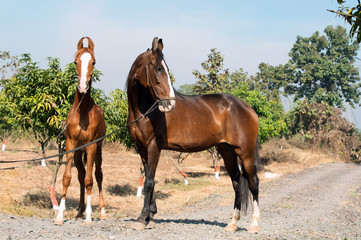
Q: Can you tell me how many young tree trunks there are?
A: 6